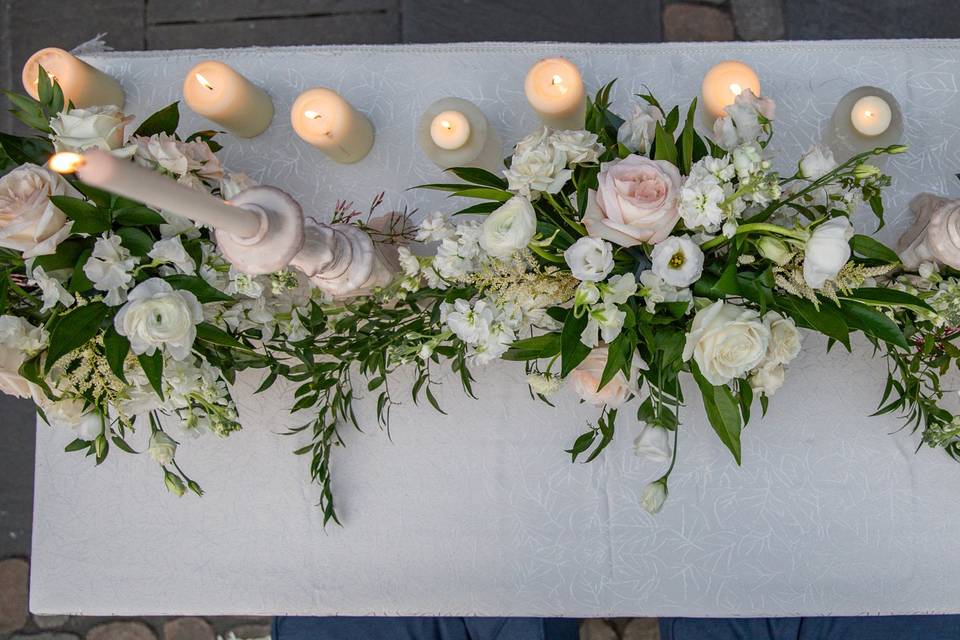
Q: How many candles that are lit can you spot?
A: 8